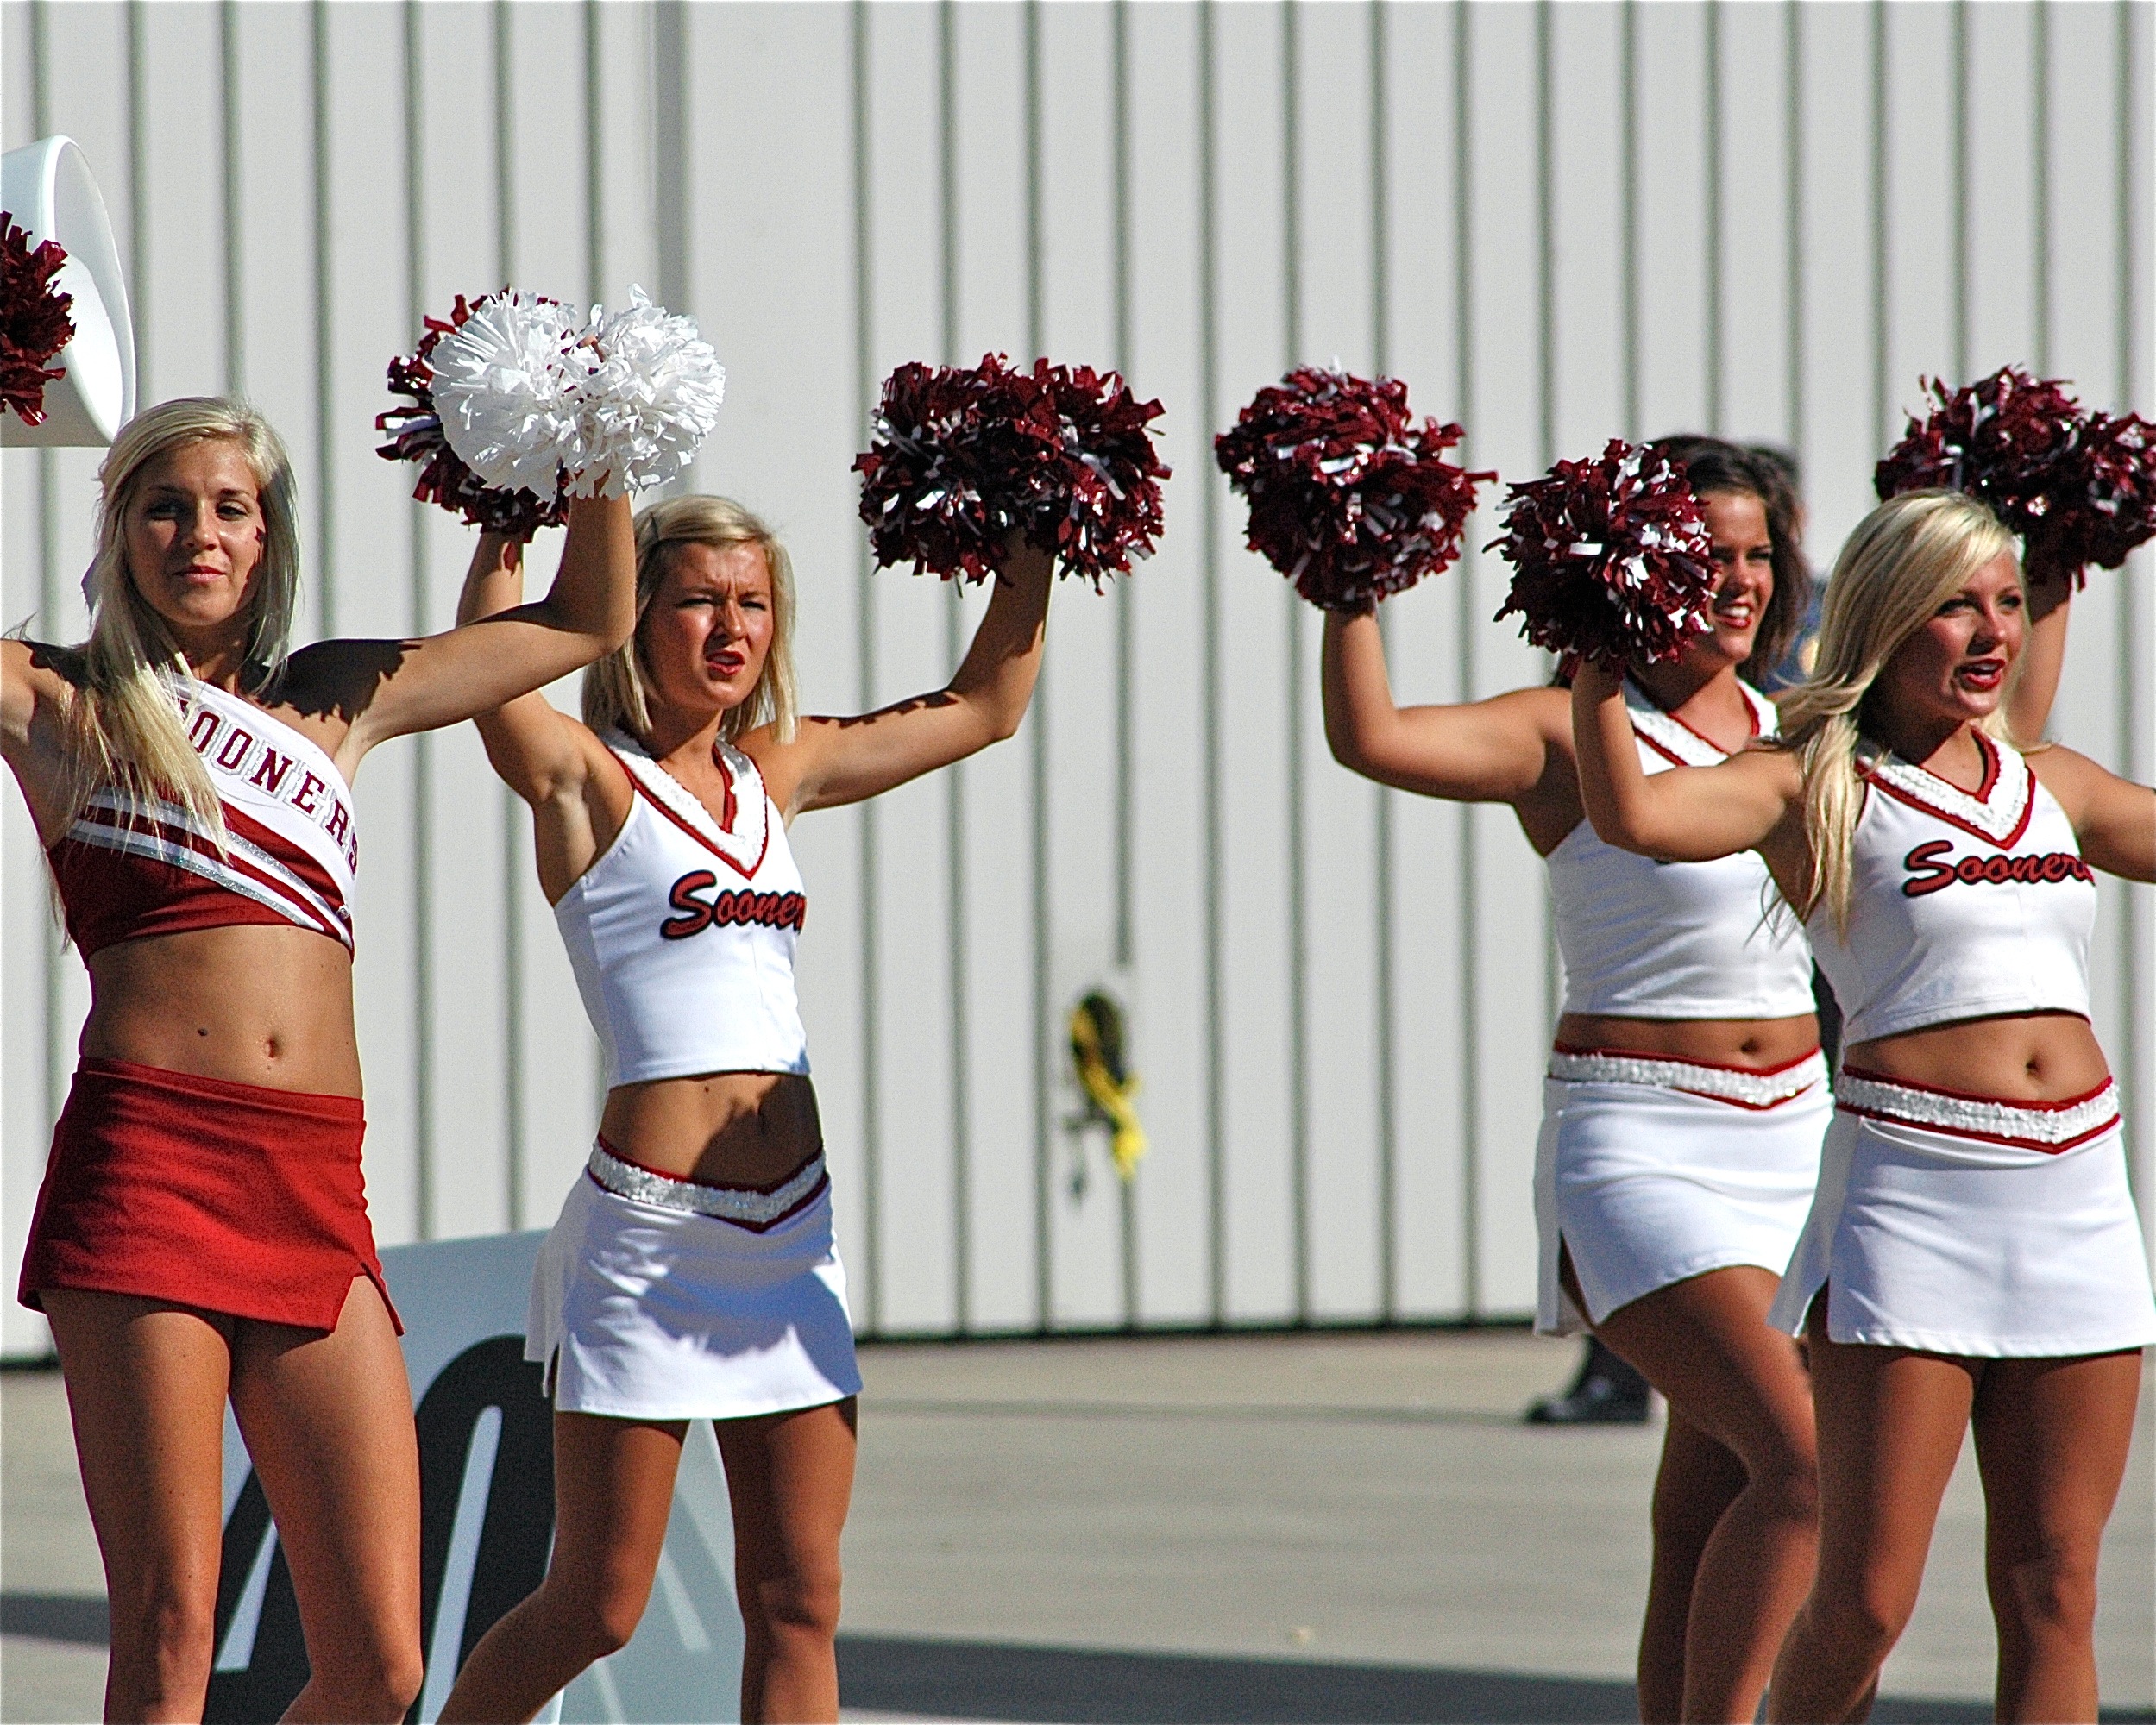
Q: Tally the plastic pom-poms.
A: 7